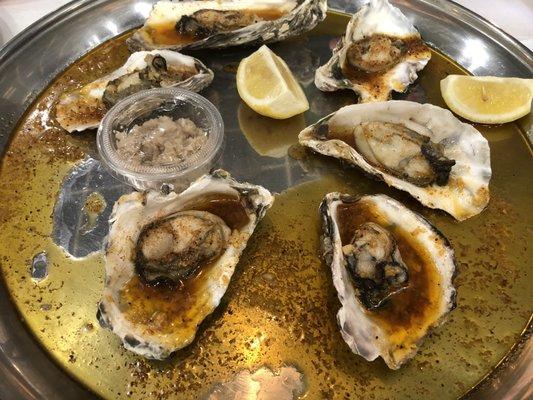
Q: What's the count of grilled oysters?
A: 6